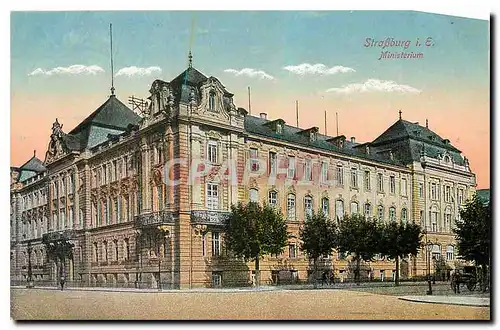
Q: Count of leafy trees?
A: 5